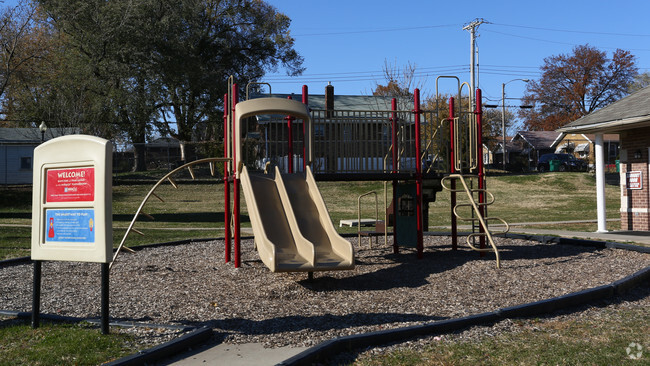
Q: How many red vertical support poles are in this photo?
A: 8